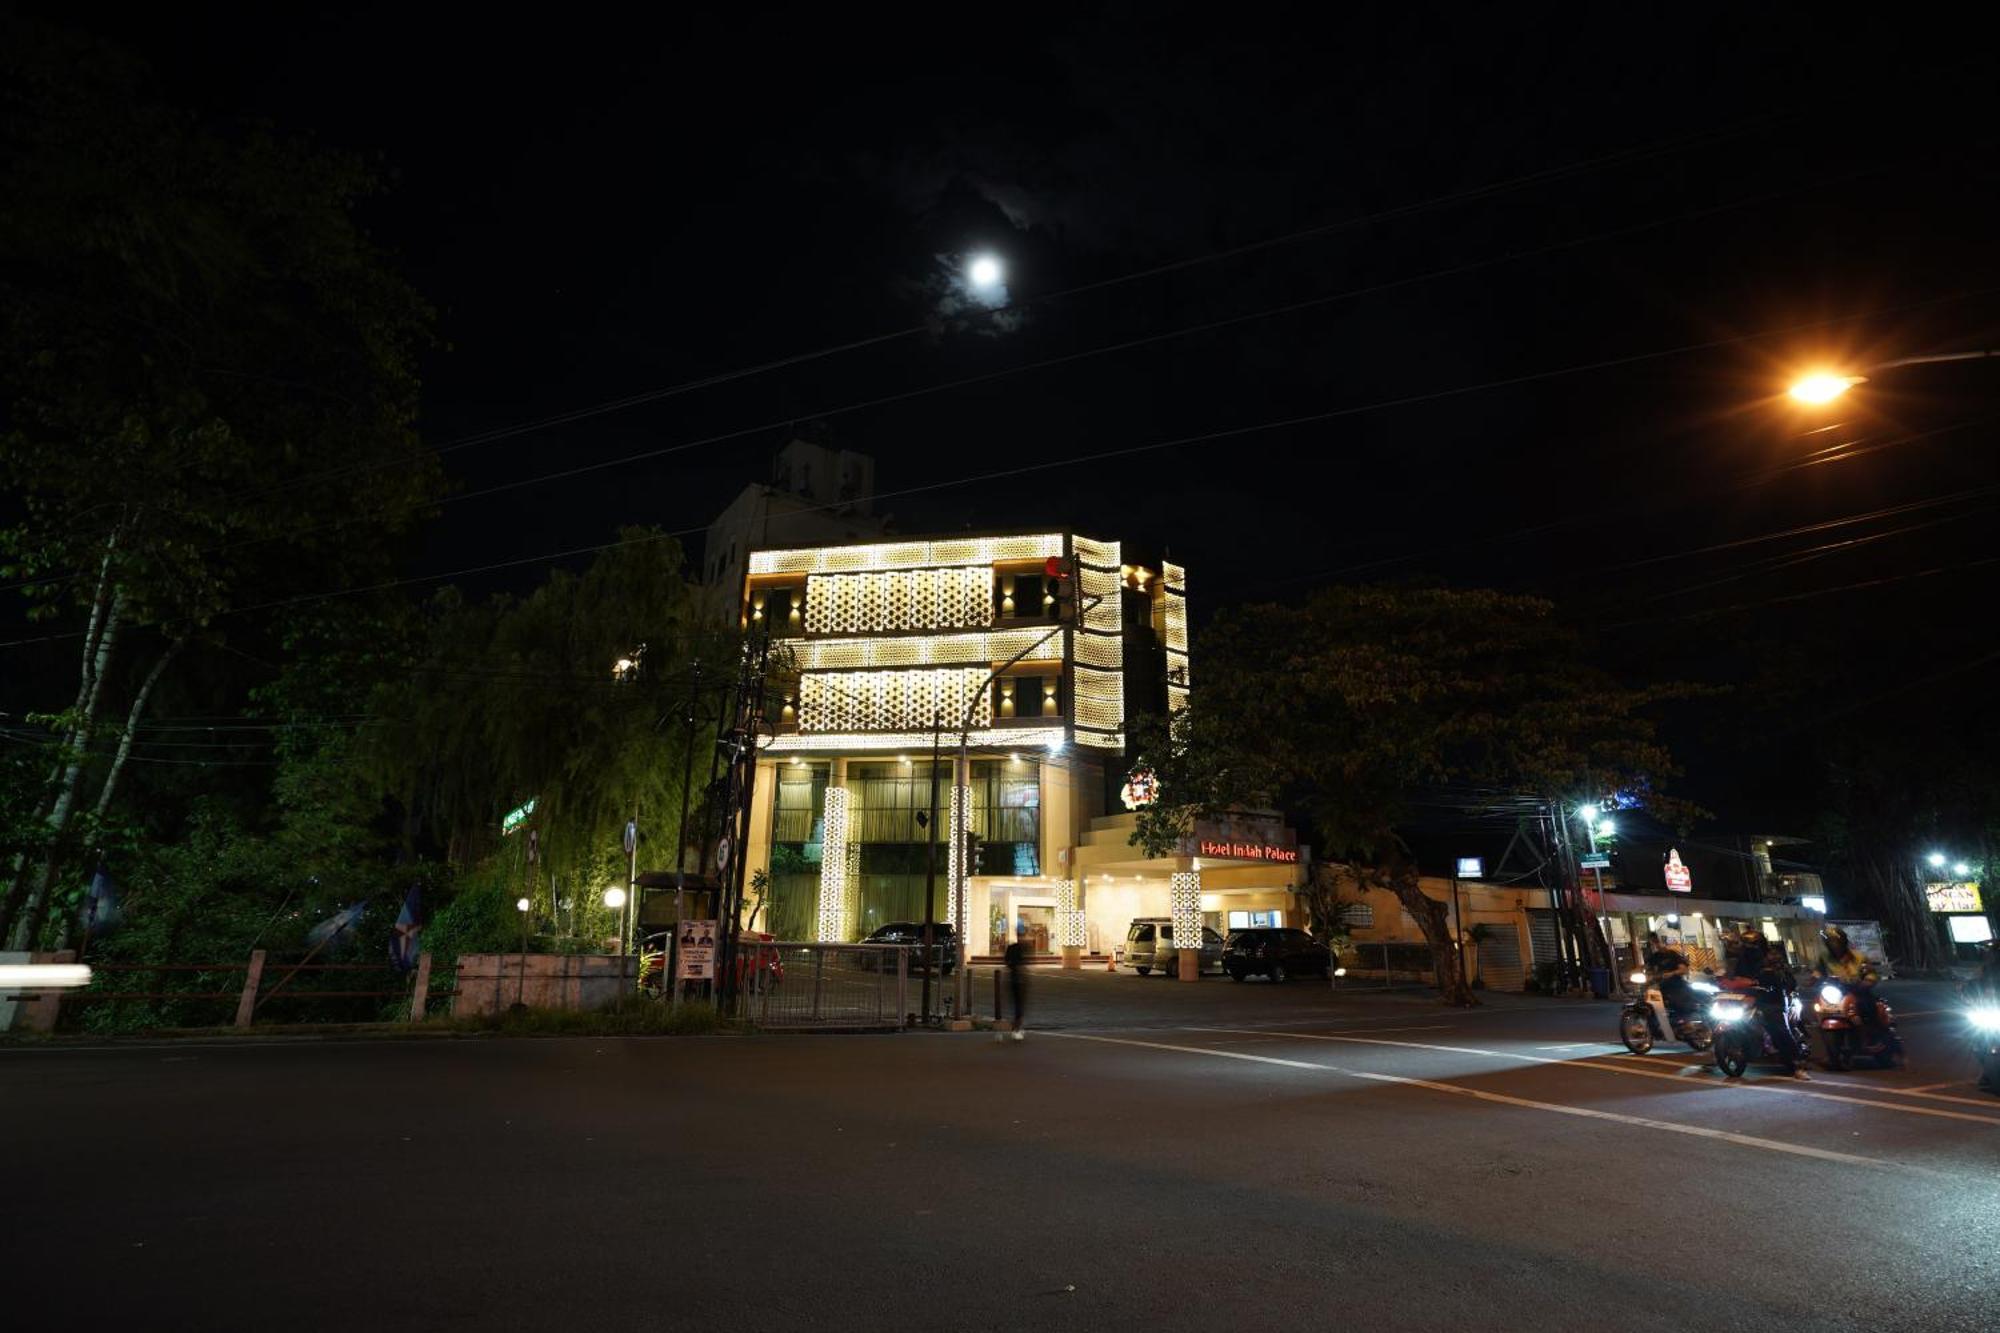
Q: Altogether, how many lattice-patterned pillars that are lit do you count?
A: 4